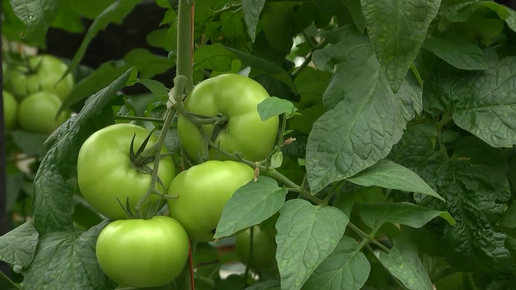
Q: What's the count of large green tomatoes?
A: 4